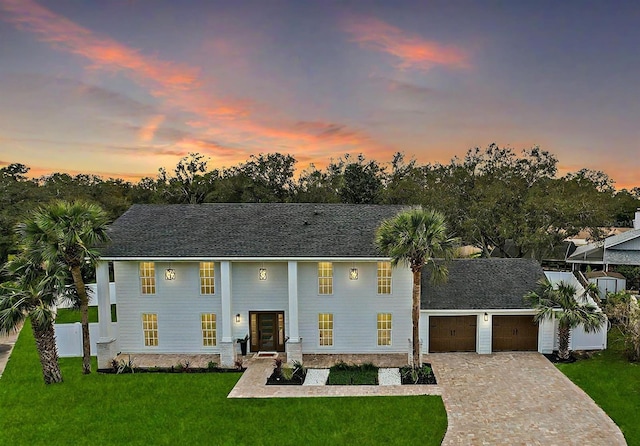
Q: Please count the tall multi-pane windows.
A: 8